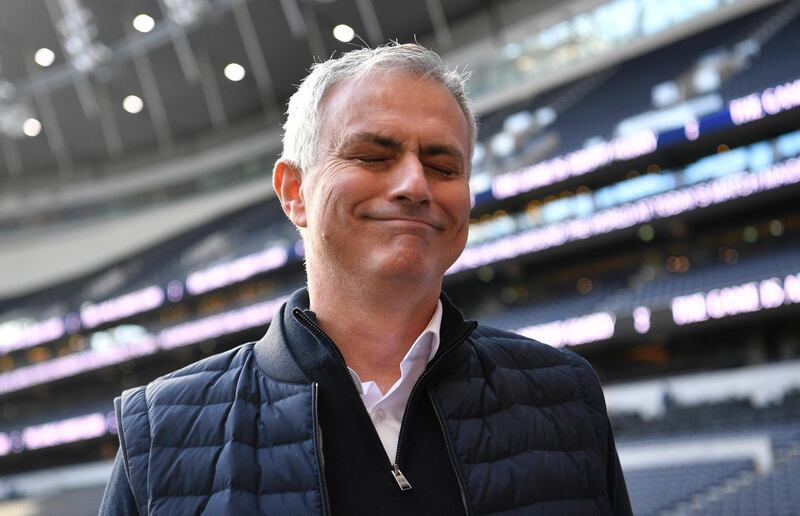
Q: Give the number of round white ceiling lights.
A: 6